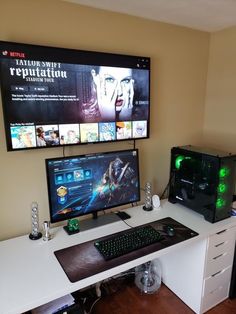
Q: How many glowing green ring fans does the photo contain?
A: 4